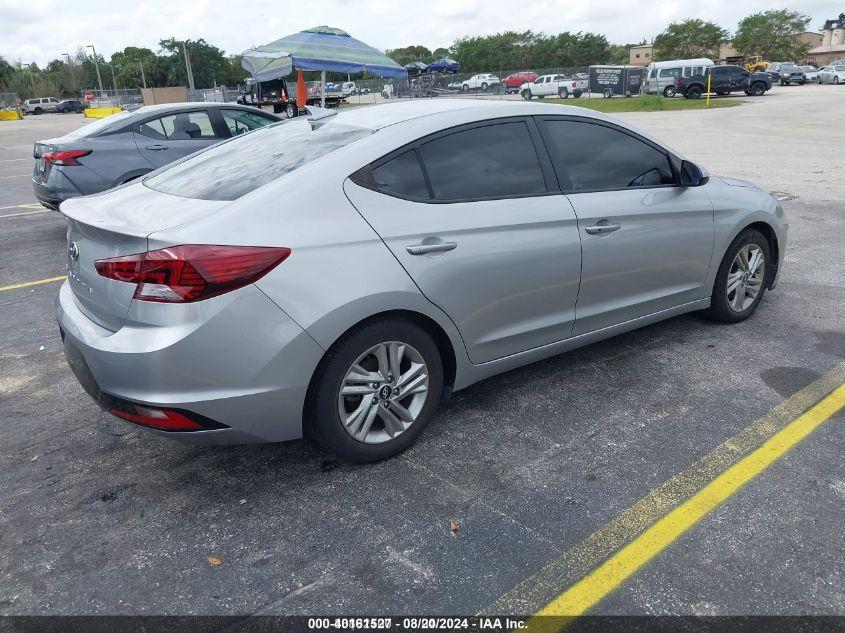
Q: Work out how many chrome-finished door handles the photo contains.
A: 2